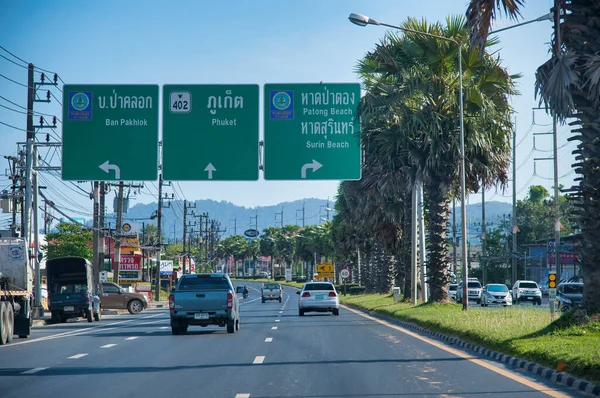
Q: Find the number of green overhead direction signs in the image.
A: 3